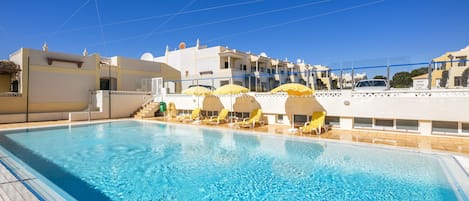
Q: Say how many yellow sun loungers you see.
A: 4